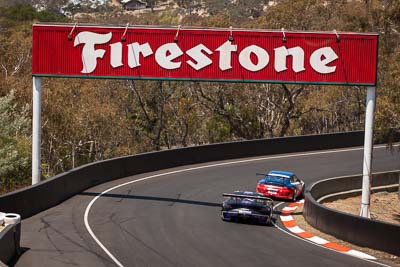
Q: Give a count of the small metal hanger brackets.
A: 6